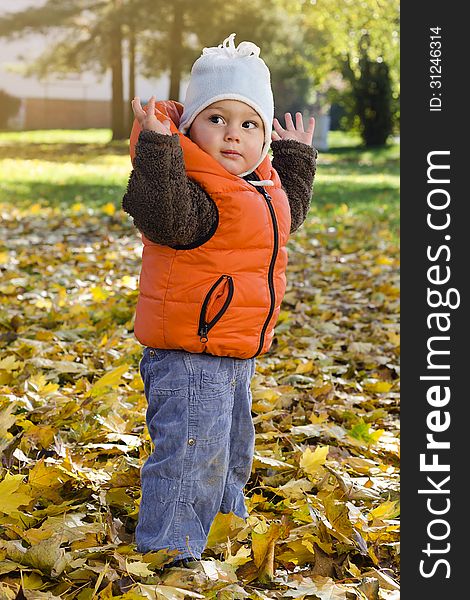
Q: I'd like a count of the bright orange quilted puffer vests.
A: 1